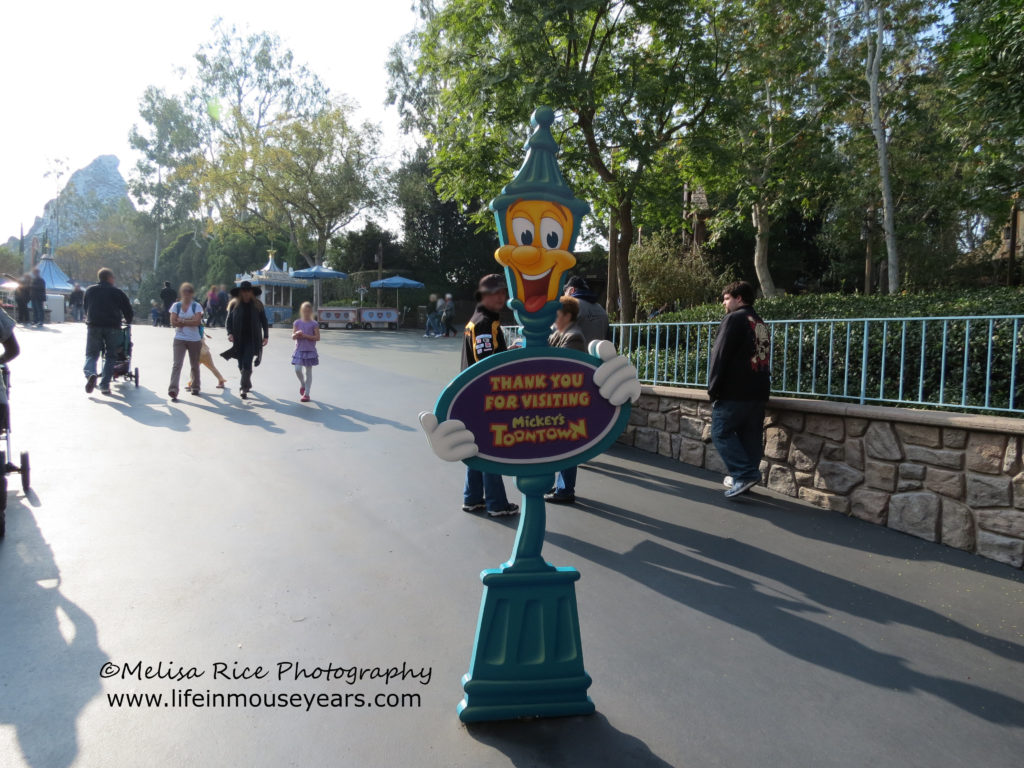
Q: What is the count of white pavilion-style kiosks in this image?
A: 1